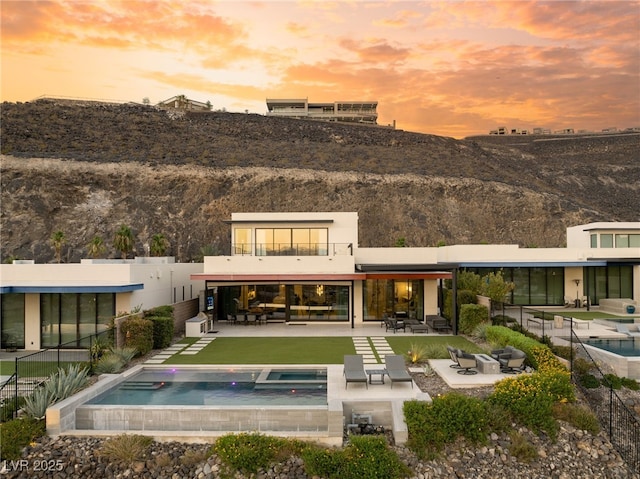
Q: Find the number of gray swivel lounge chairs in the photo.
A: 4